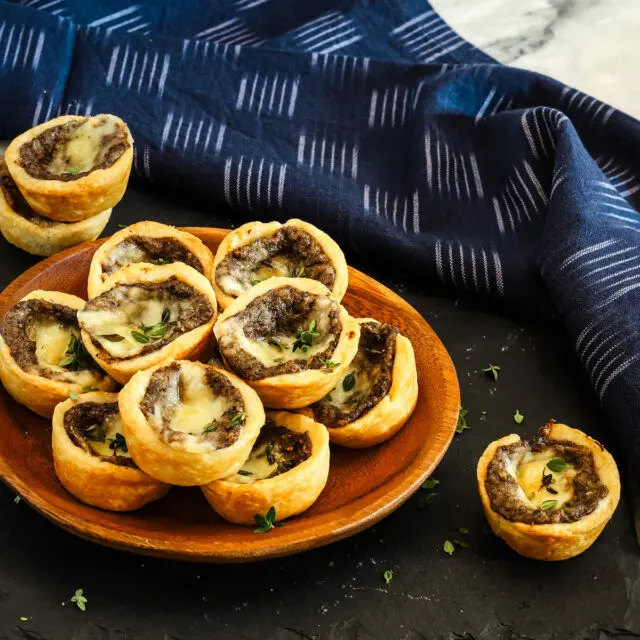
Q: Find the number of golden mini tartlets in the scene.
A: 12